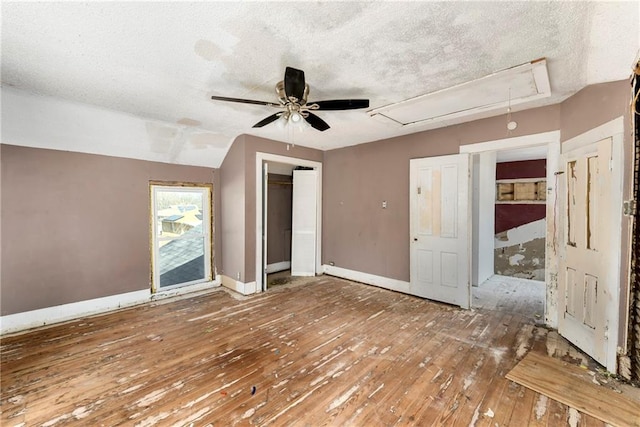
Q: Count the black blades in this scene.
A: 5